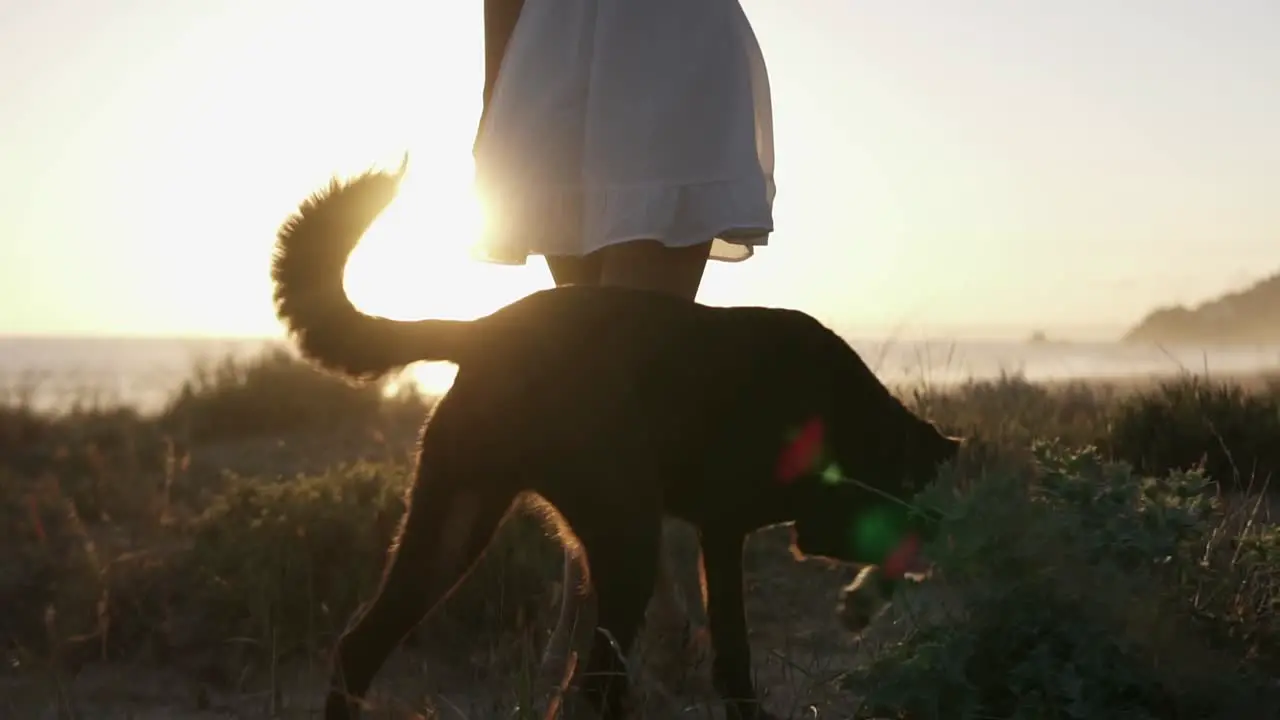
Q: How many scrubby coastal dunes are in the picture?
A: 1